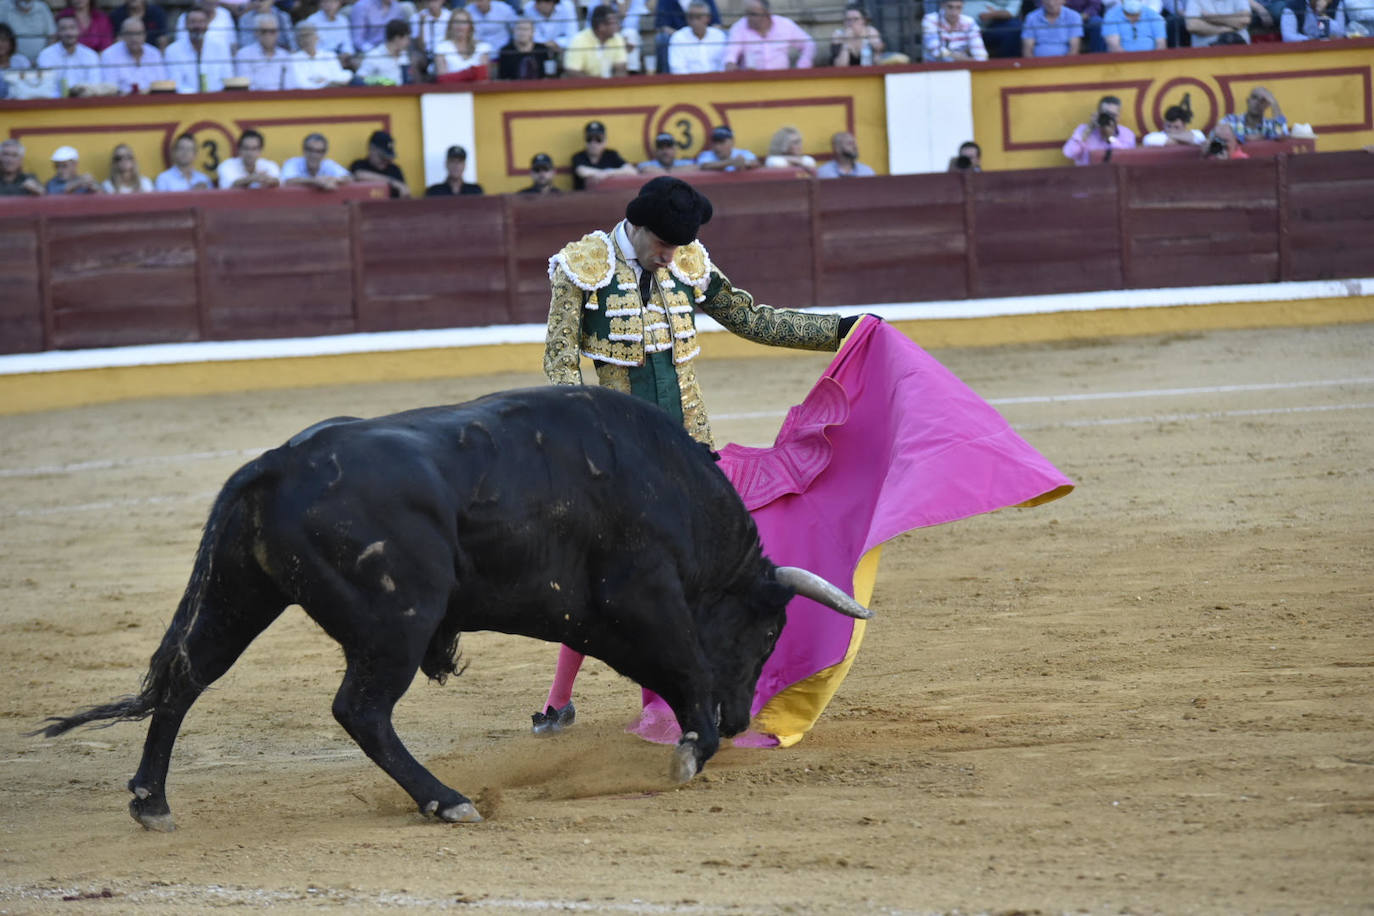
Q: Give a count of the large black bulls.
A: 1